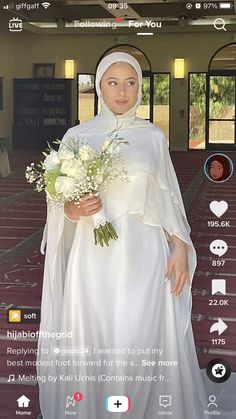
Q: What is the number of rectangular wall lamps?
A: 2